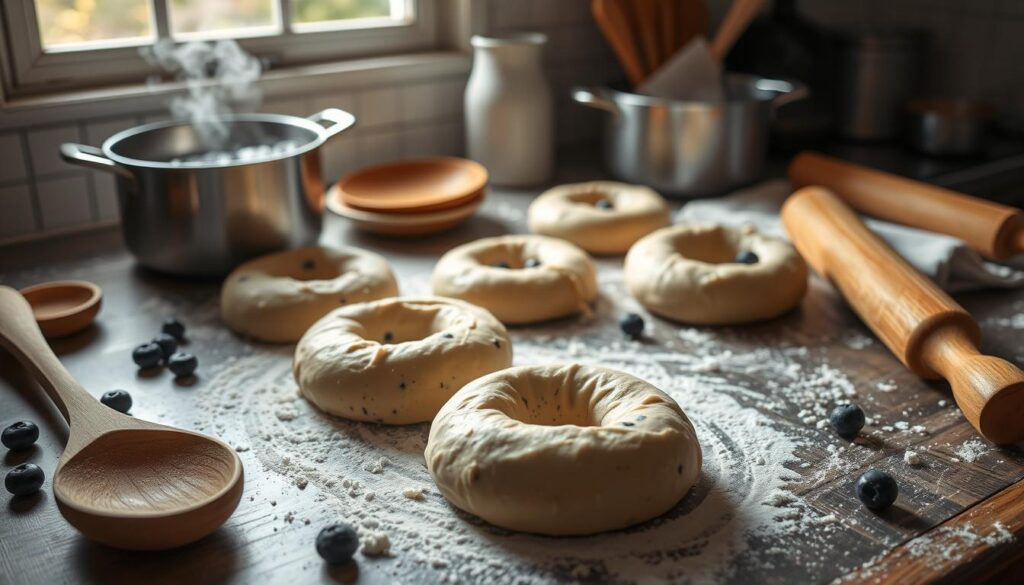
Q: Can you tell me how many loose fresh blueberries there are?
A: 11